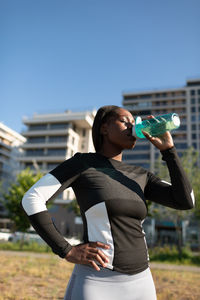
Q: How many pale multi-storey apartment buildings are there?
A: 3